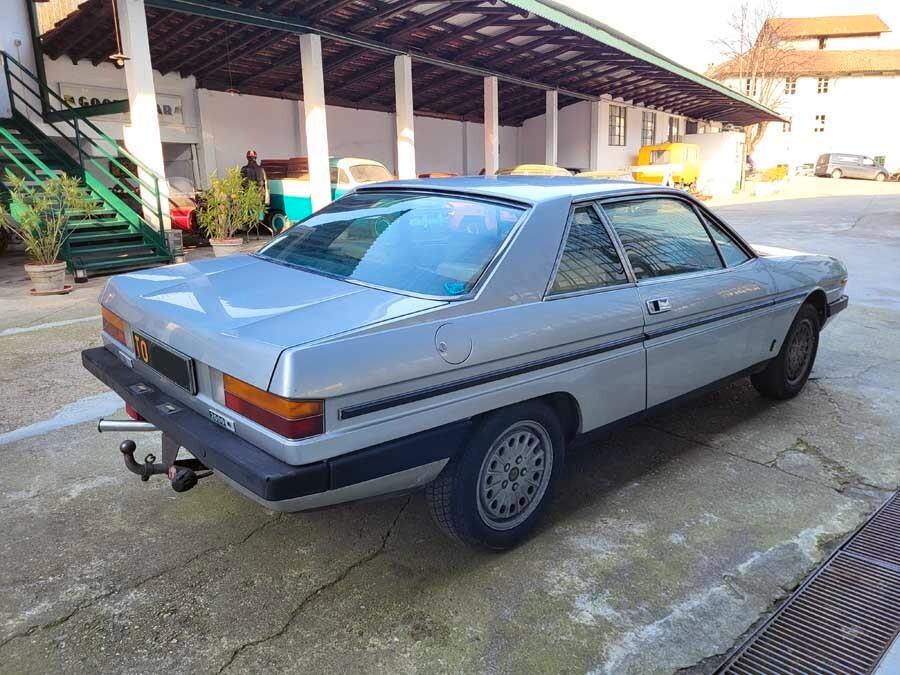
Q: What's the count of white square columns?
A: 5